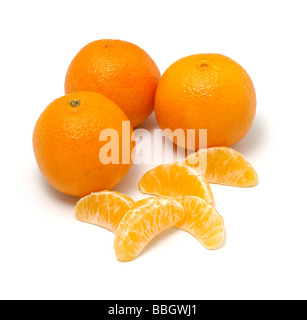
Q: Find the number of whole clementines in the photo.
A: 3